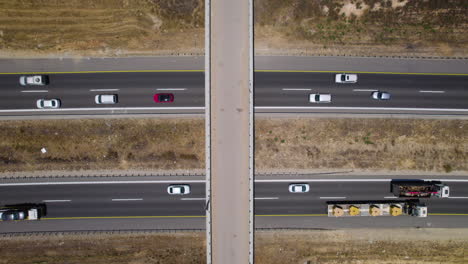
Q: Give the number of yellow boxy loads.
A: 4